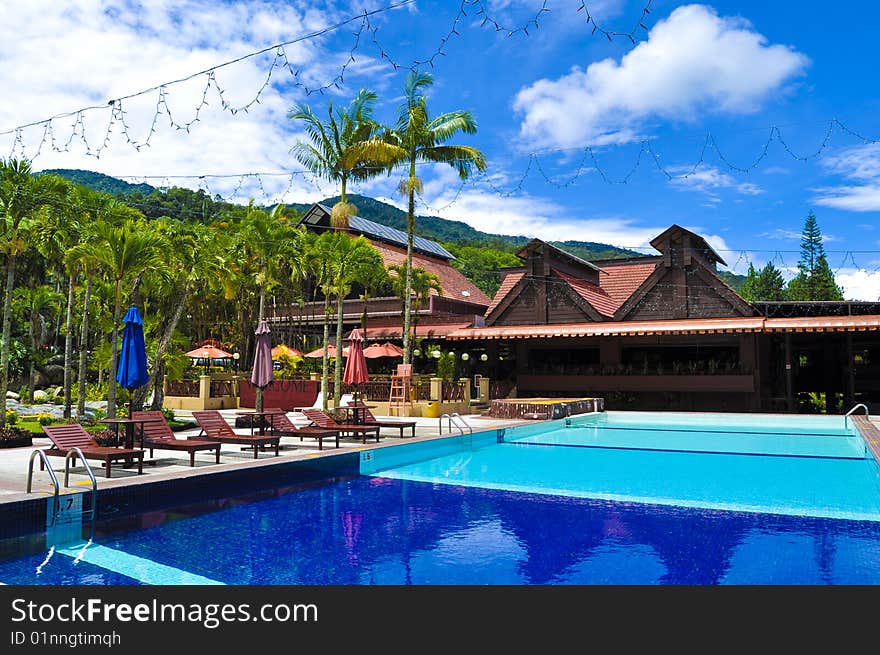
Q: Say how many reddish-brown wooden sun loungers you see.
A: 6